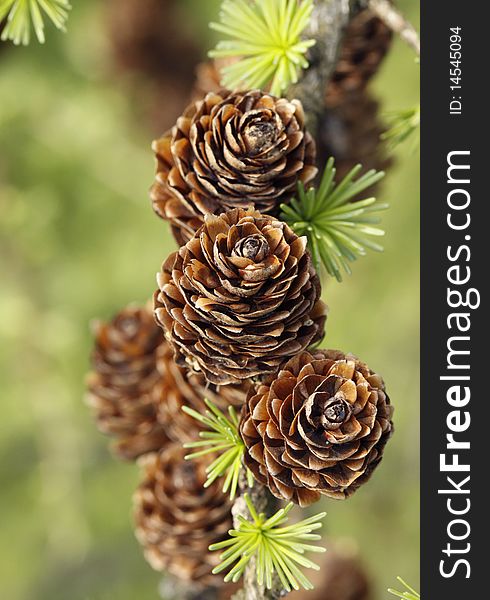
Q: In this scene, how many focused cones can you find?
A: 3